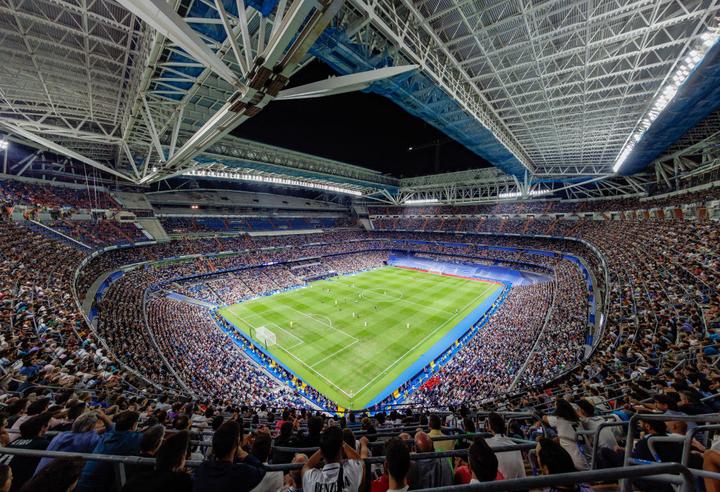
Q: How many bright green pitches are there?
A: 1